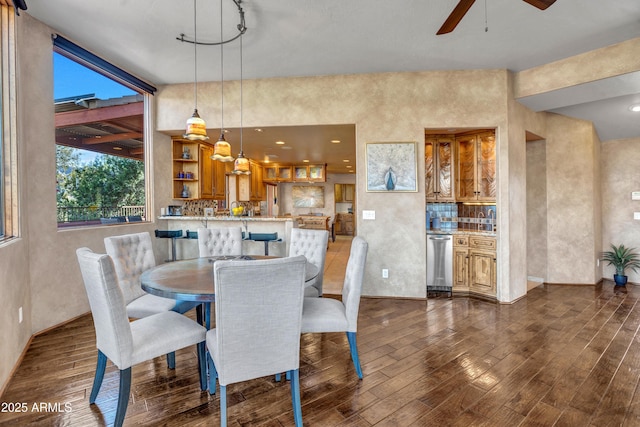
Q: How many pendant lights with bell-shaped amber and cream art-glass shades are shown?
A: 3